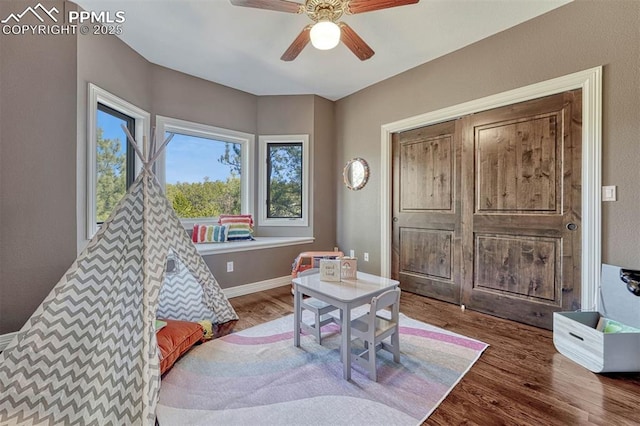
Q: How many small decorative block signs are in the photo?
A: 2